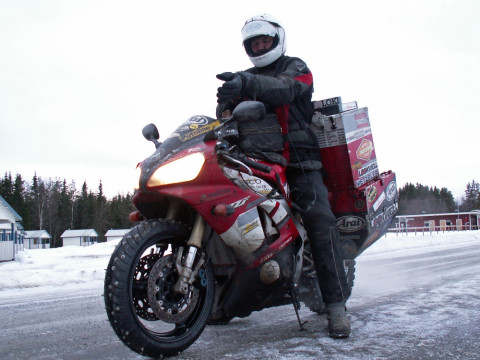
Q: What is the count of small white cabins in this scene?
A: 4